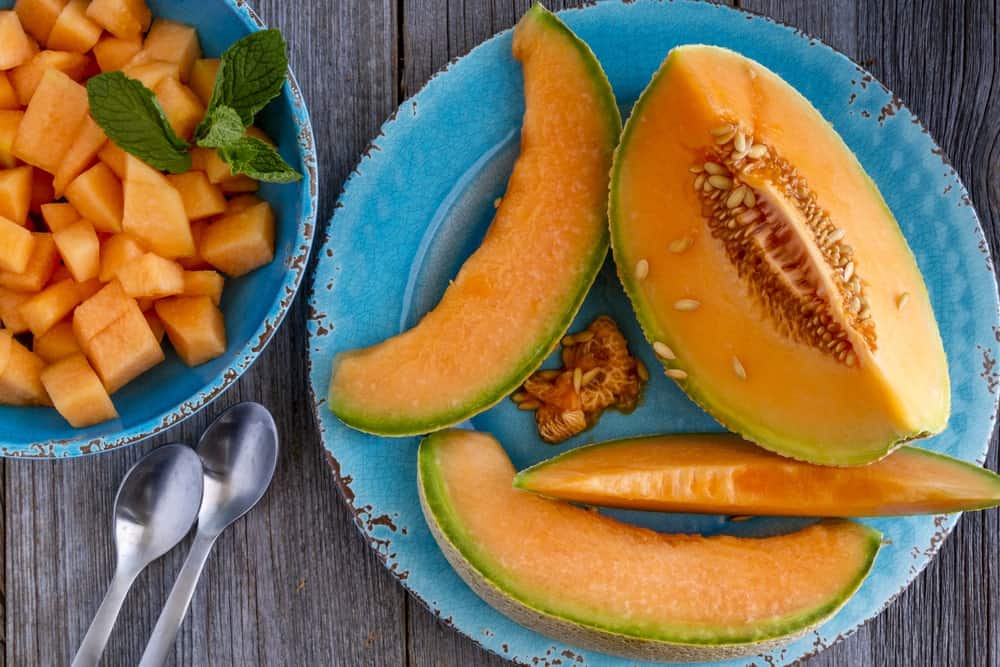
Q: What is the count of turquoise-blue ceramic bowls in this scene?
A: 1